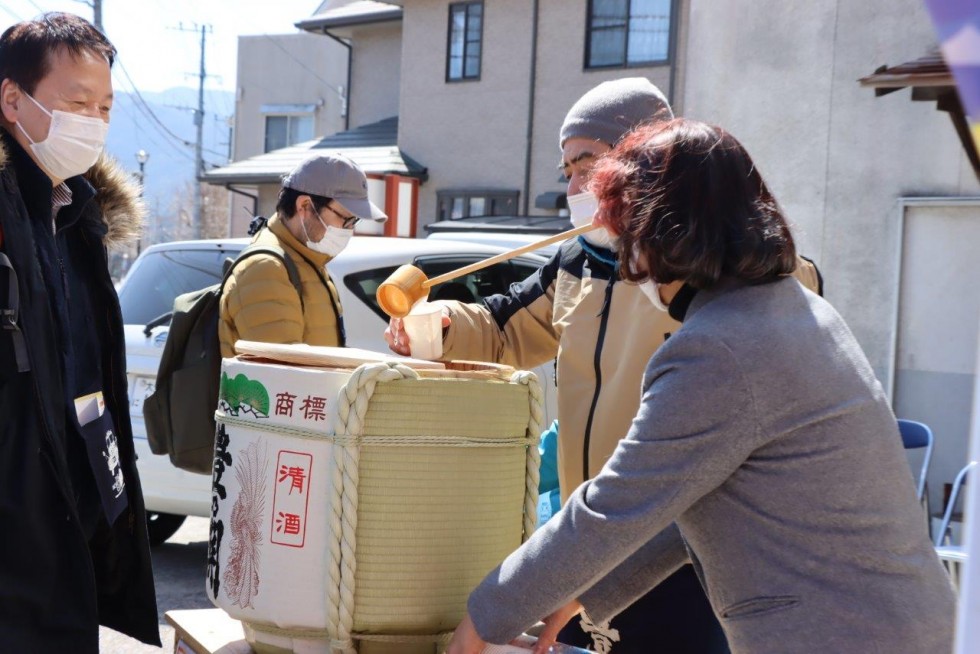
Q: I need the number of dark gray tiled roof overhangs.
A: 1